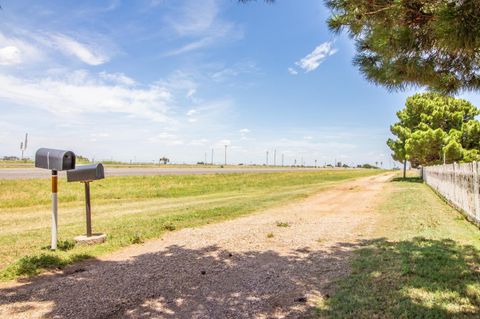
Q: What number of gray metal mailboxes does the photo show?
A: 2